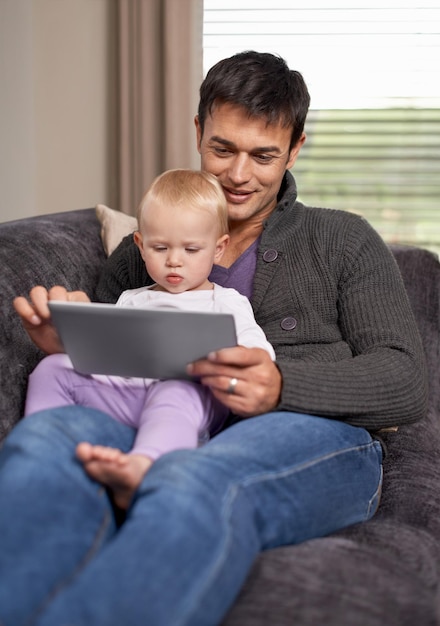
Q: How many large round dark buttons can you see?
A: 2